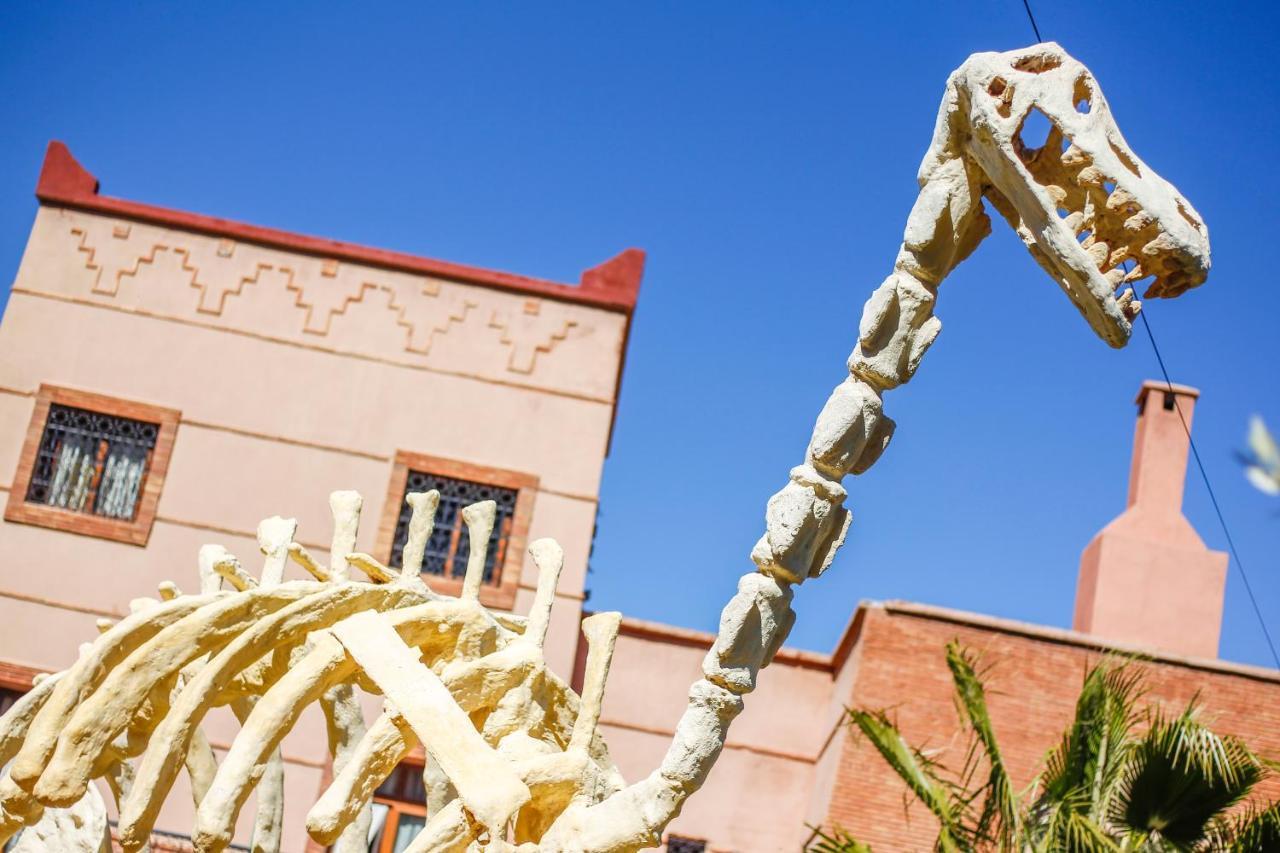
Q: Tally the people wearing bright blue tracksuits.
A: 0